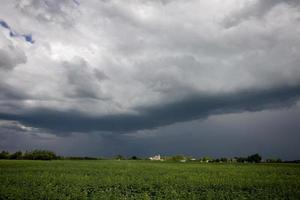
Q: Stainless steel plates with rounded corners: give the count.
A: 0